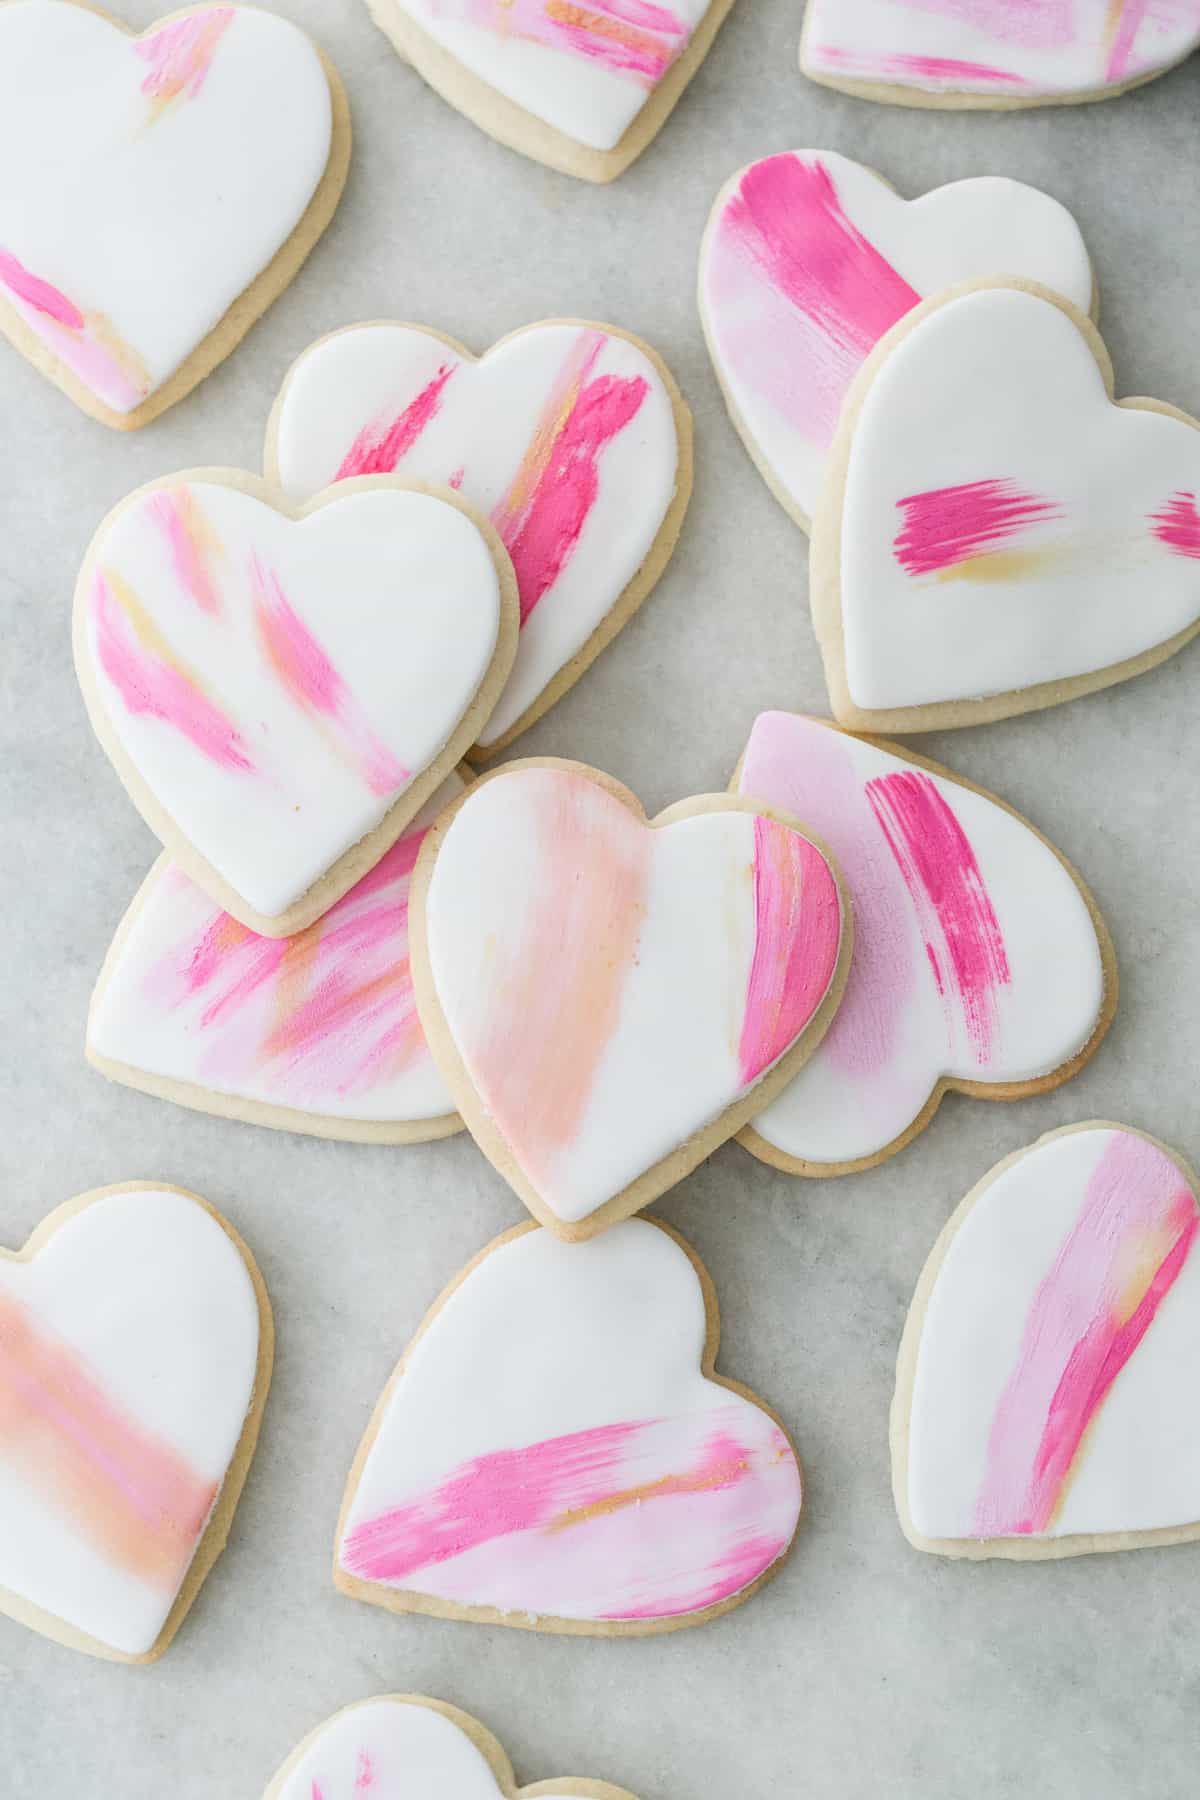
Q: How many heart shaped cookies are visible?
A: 14